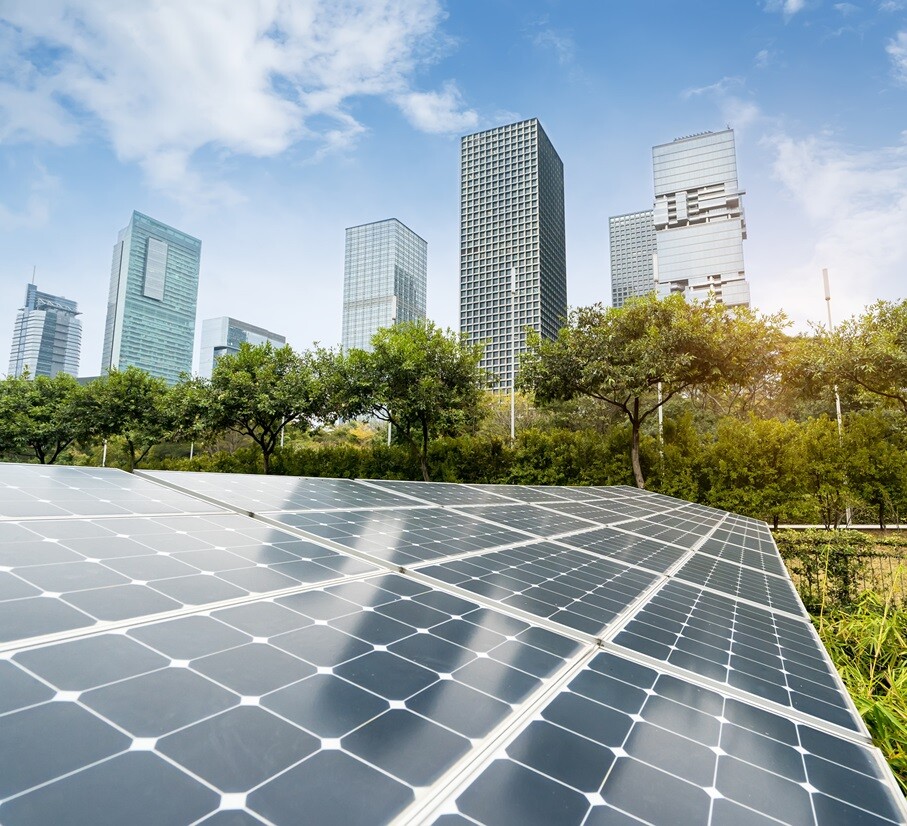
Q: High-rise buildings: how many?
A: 7